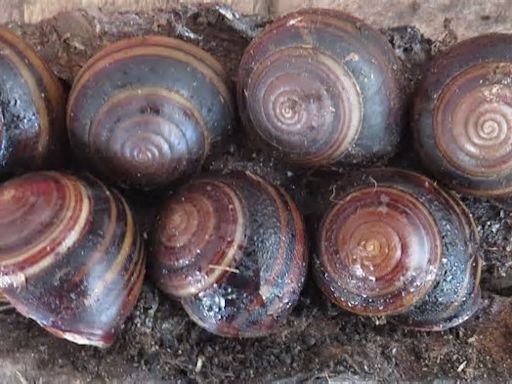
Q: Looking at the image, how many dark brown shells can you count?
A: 7